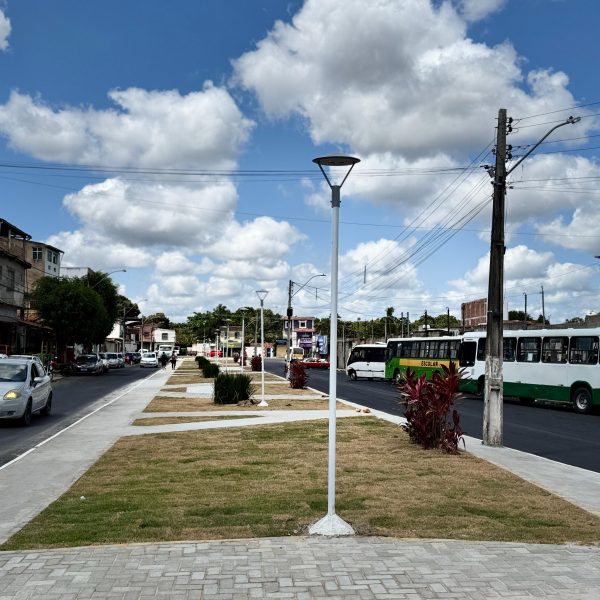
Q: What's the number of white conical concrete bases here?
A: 2